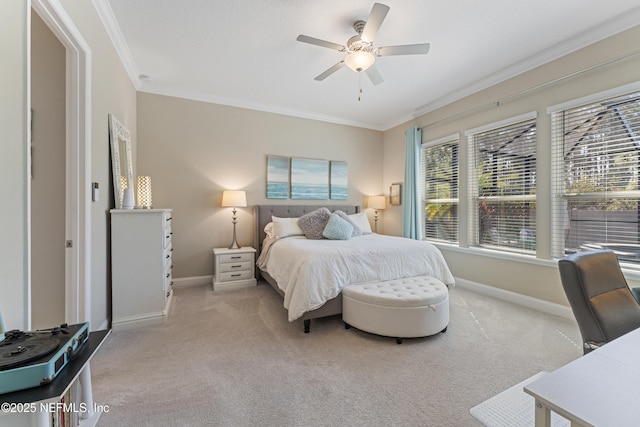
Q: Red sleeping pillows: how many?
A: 0